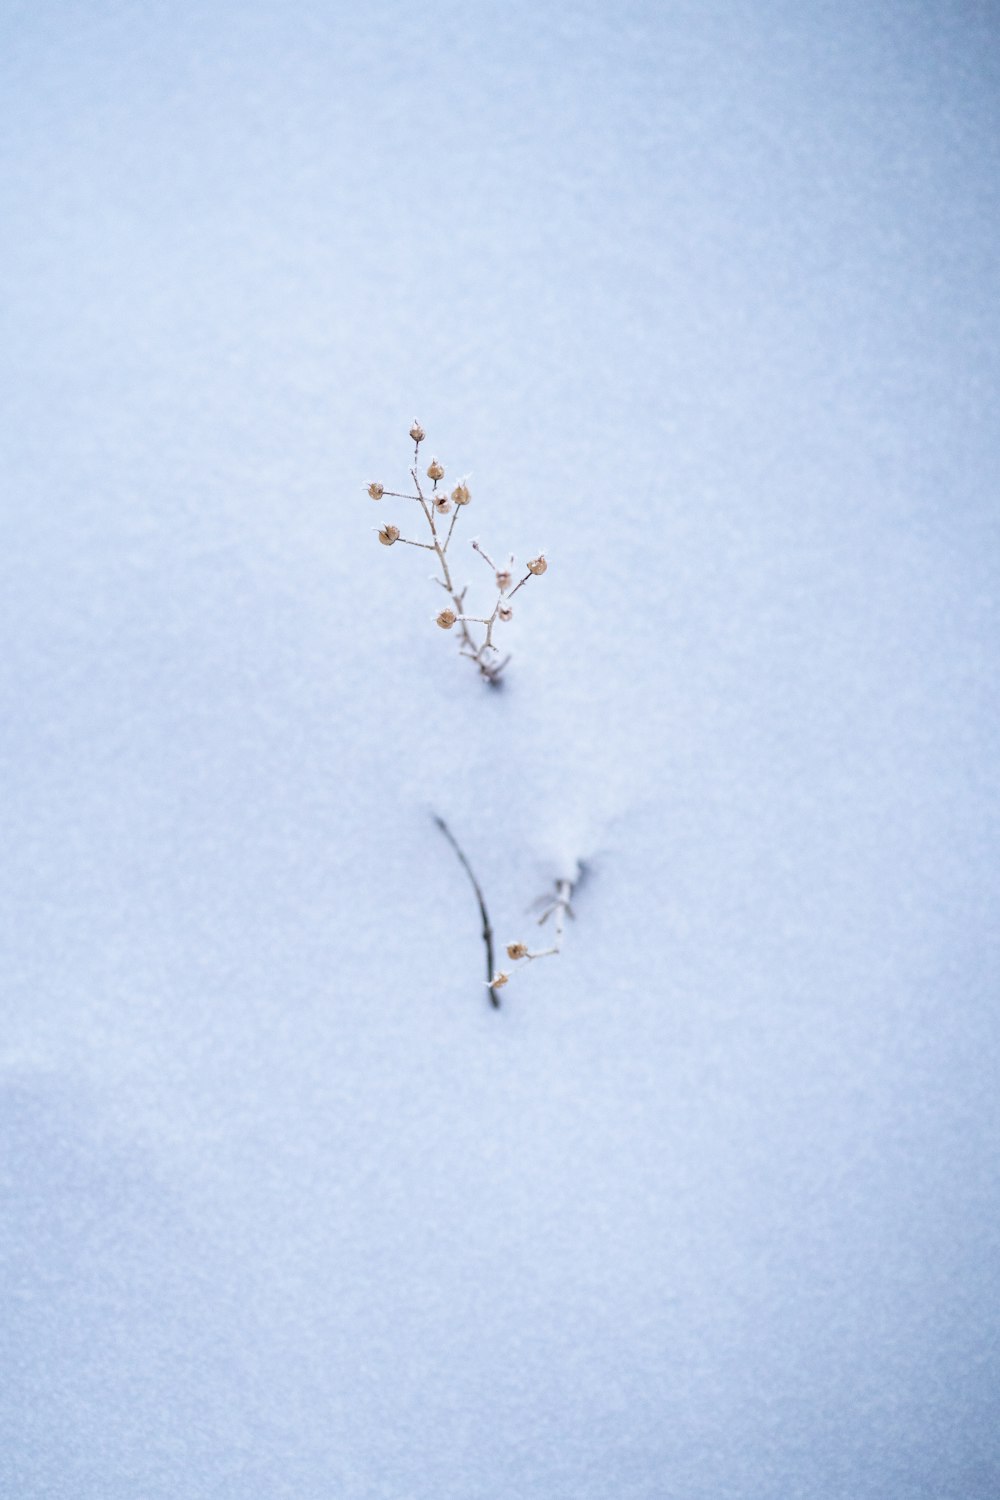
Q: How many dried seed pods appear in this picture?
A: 12